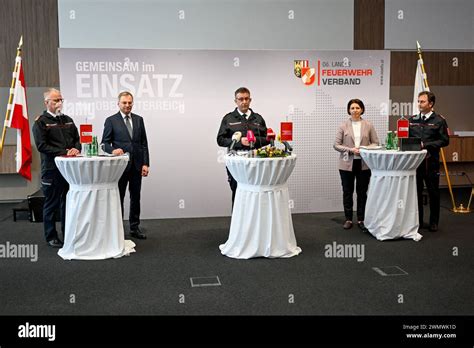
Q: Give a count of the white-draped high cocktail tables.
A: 3